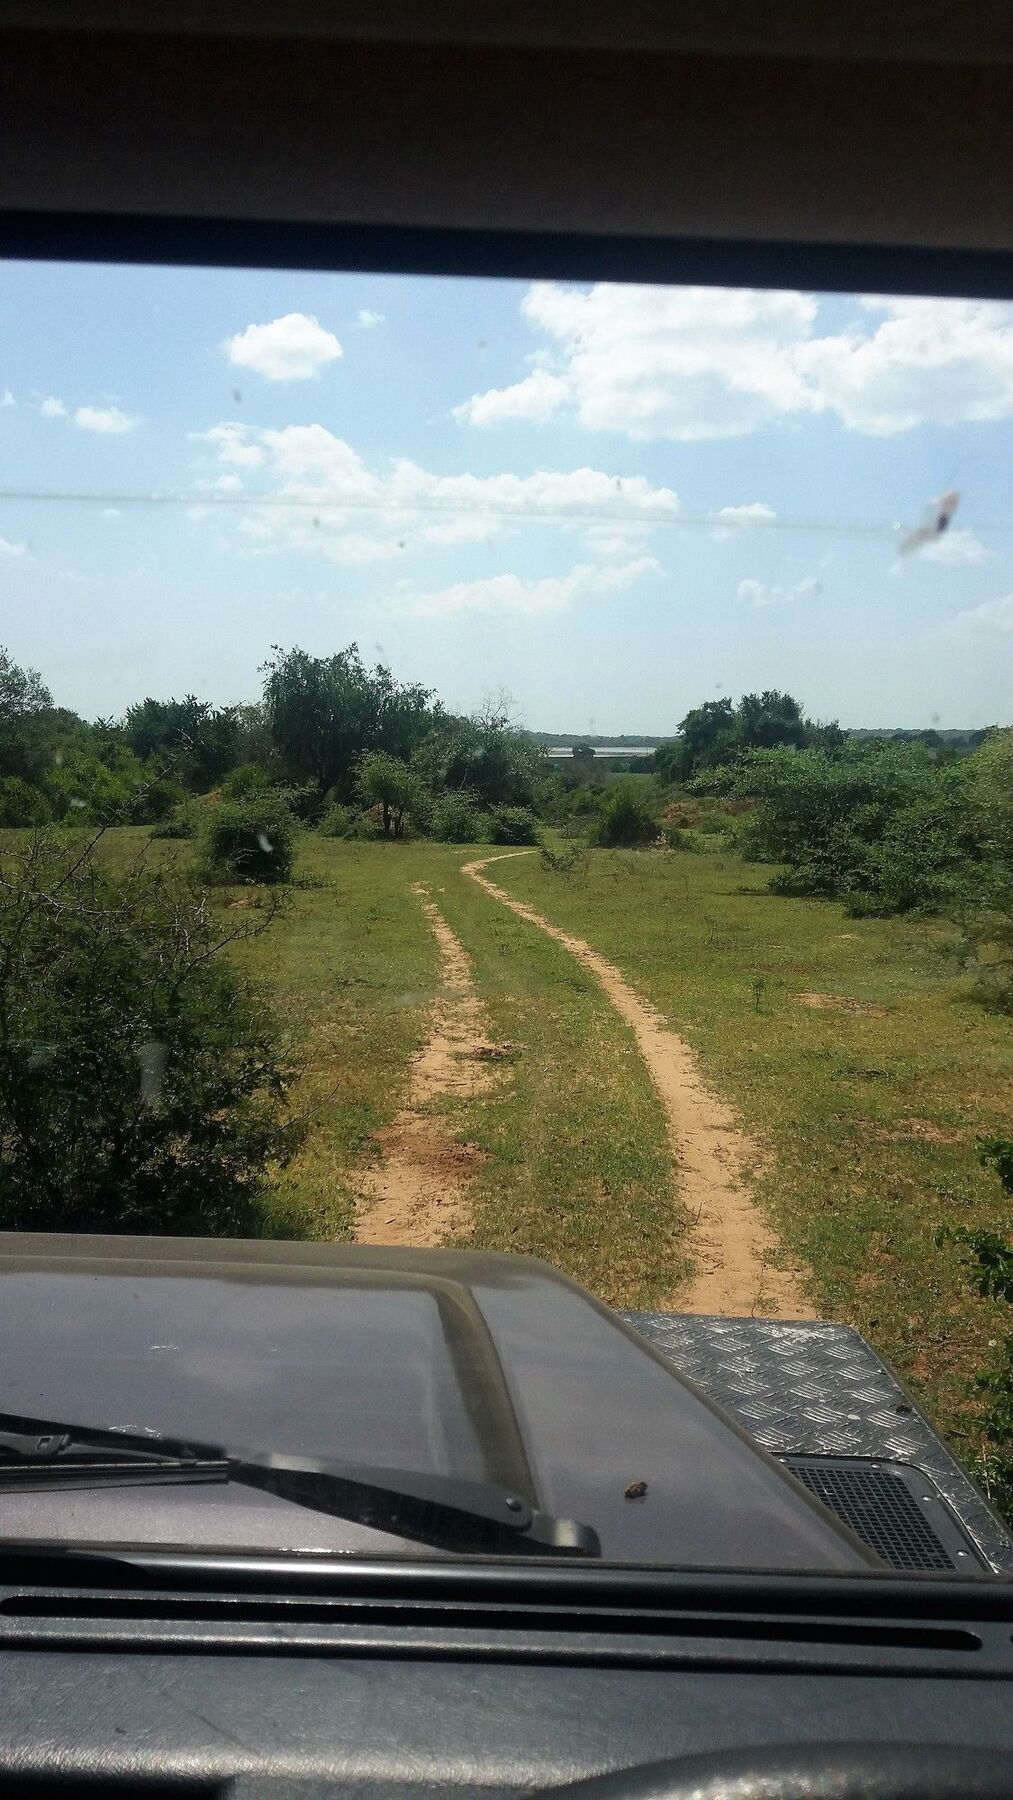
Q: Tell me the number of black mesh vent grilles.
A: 1